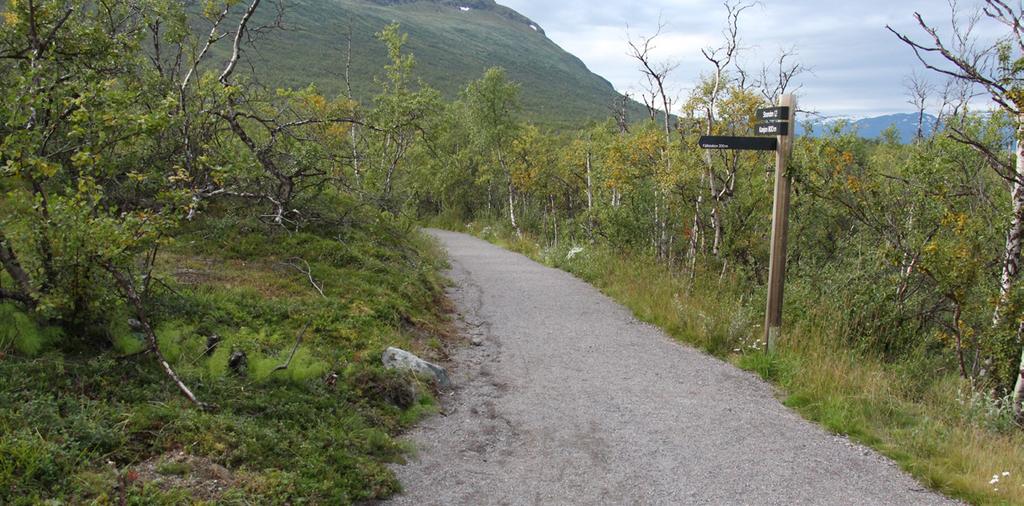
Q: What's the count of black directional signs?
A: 3